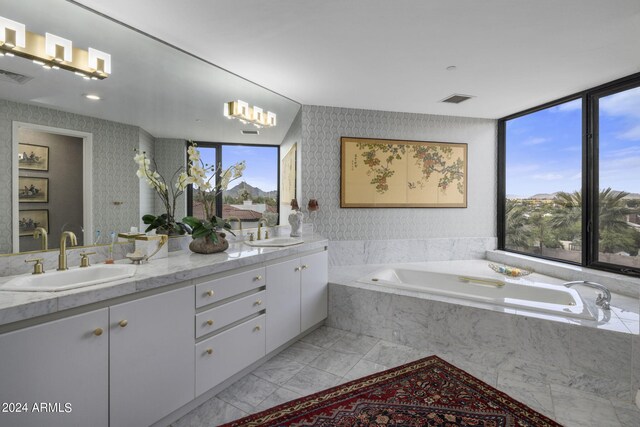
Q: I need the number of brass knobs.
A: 10